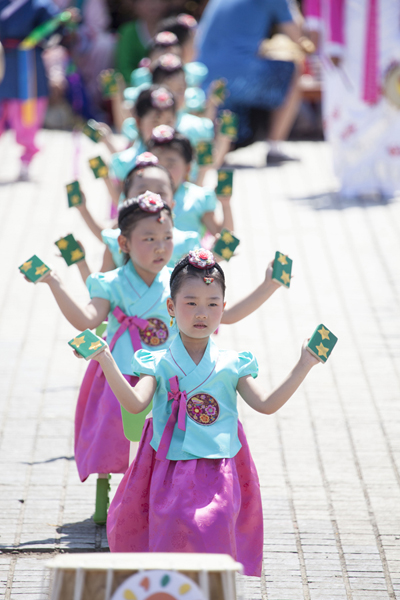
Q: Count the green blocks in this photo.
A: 14